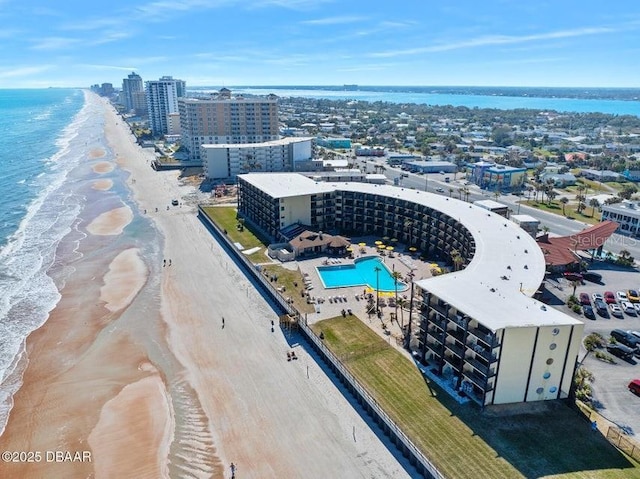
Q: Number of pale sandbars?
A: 6